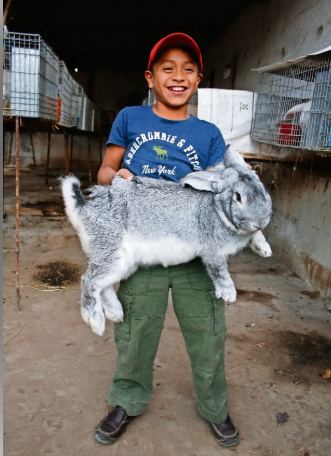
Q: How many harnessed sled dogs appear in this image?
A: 0